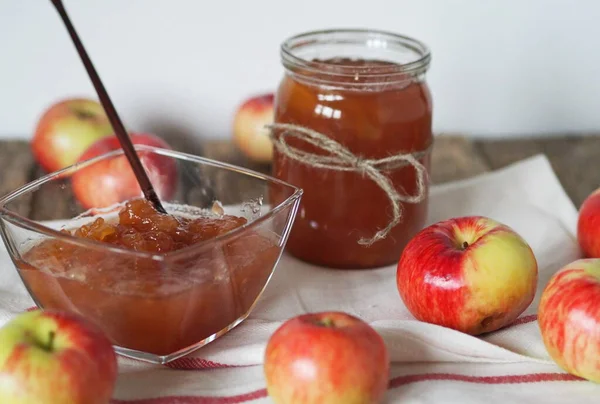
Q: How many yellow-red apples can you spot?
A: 8